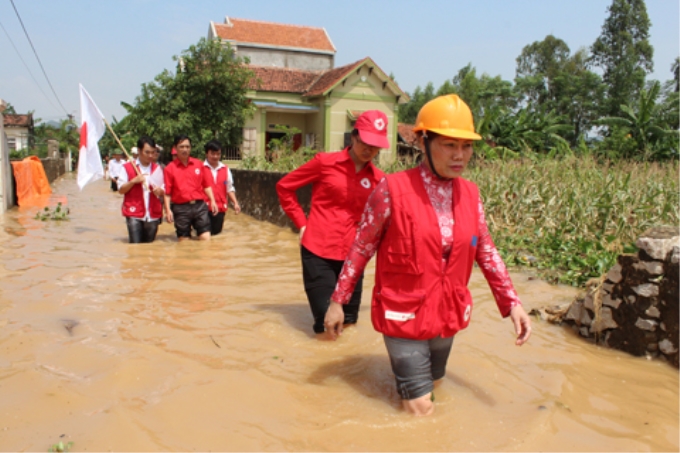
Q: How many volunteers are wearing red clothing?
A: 5